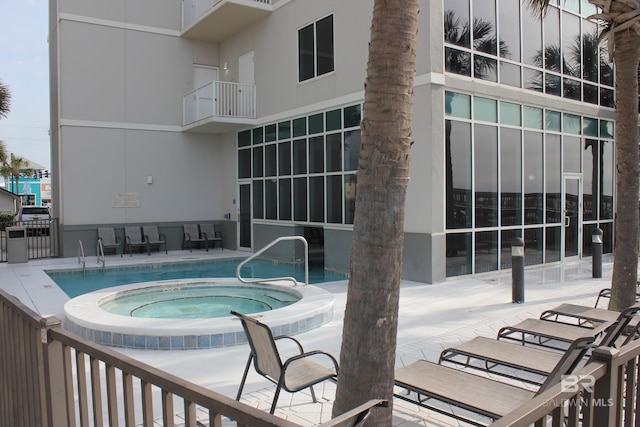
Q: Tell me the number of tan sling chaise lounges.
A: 4